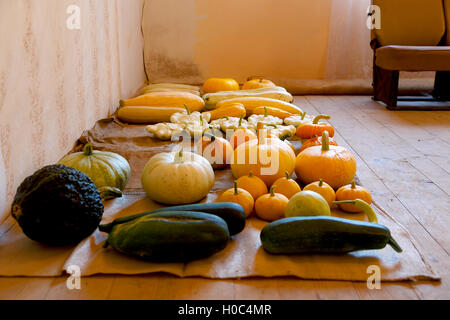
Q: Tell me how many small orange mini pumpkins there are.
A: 6